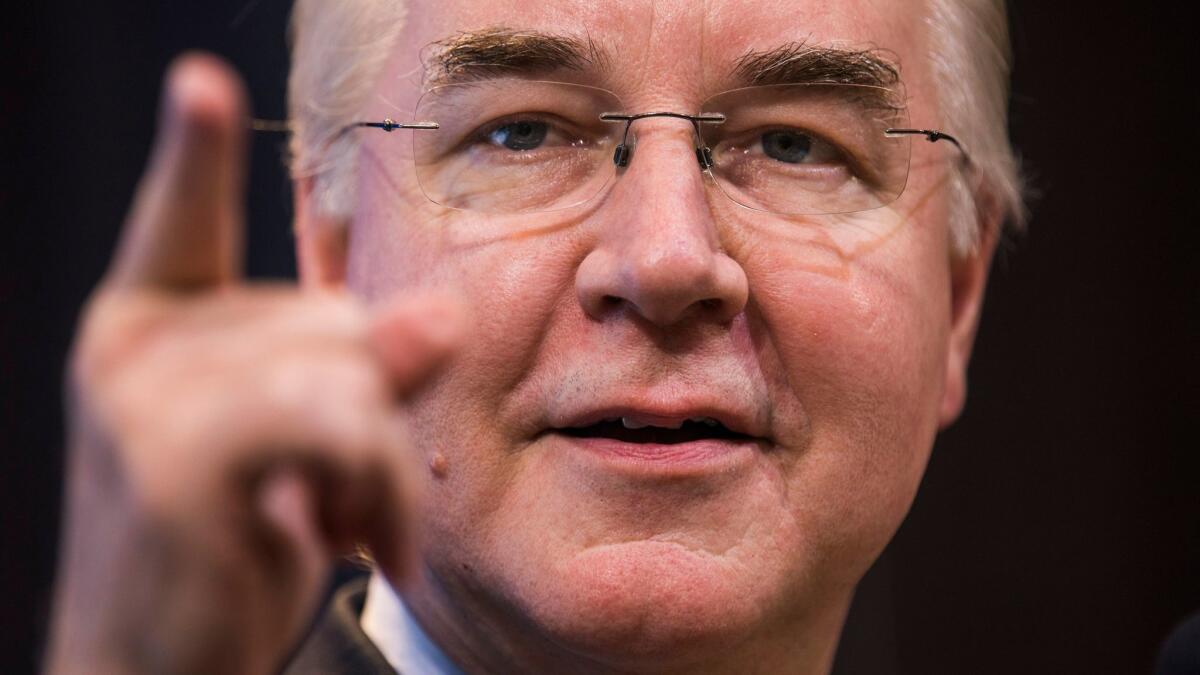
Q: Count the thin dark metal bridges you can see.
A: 1